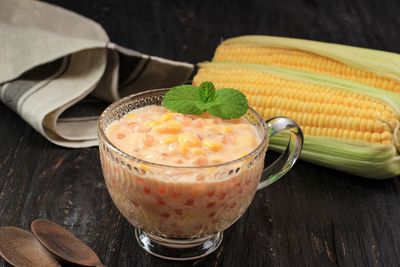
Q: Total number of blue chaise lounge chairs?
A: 0